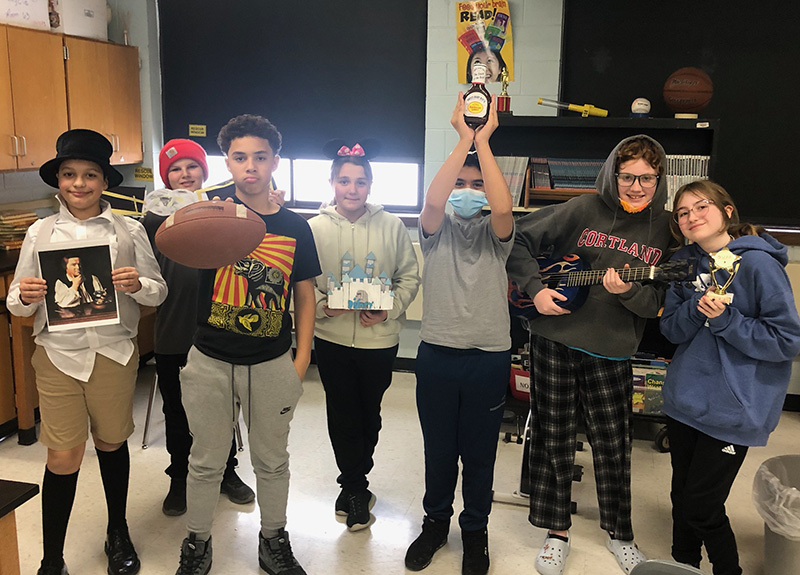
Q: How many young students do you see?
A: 7